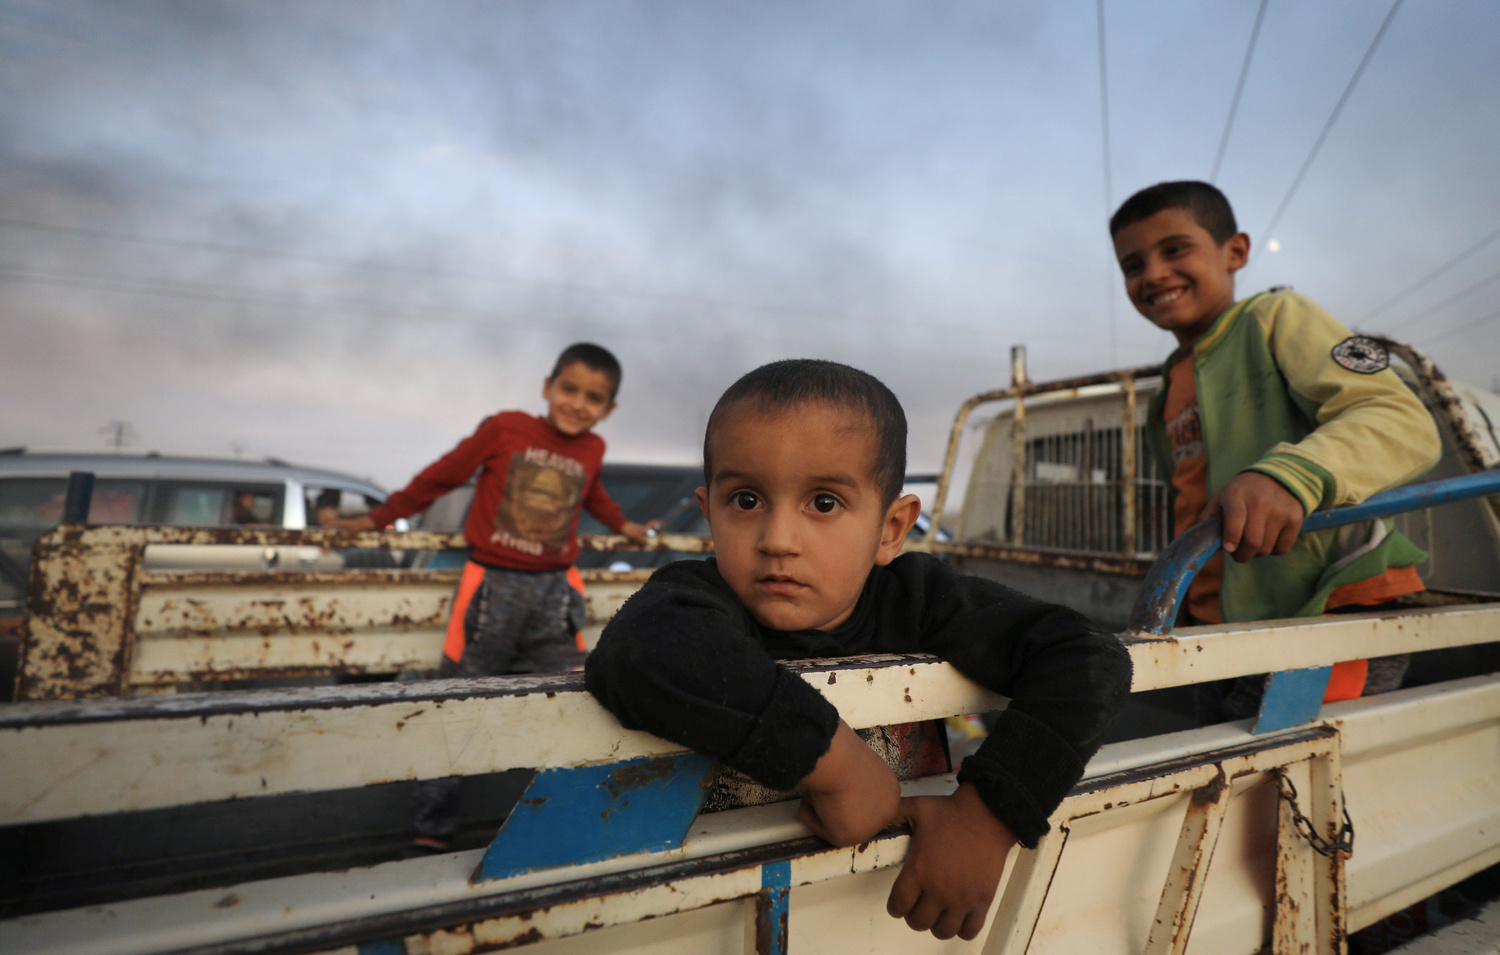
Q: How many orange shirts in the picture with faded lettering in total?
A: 1